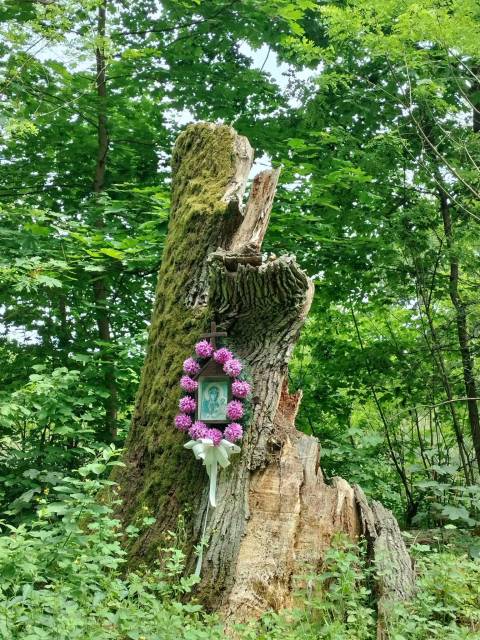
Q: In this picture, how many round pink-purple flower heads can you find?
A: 12